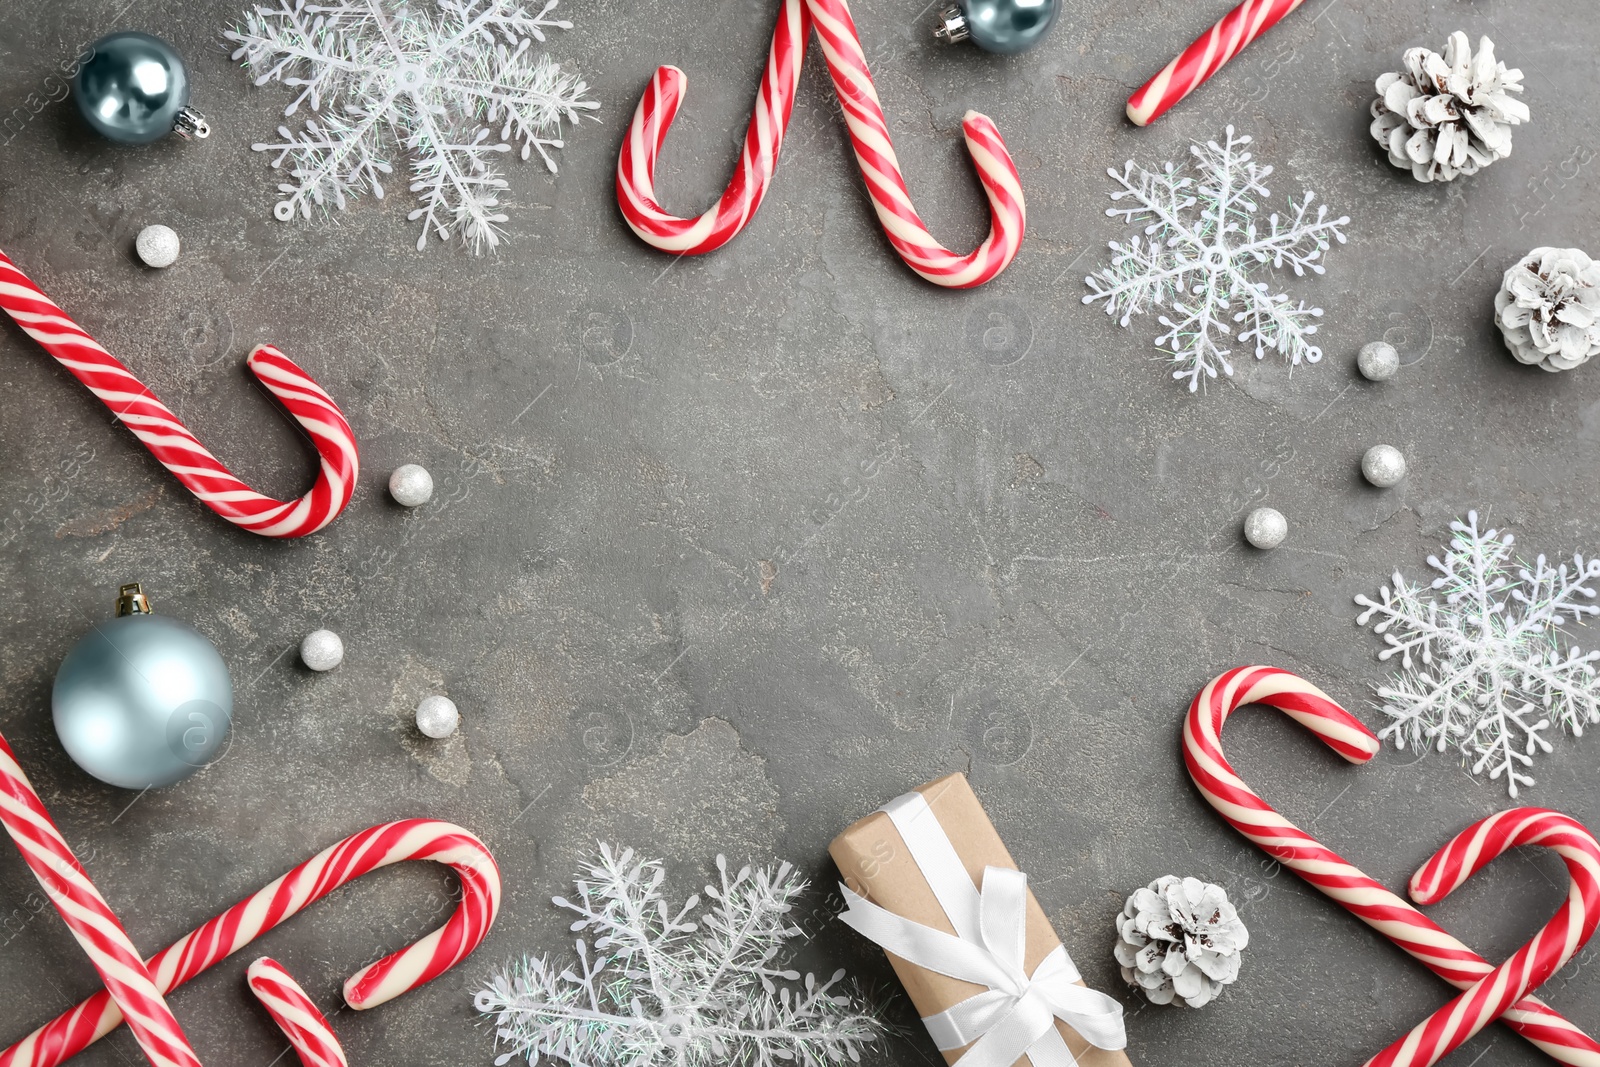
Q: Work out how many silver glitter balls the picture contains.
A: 7